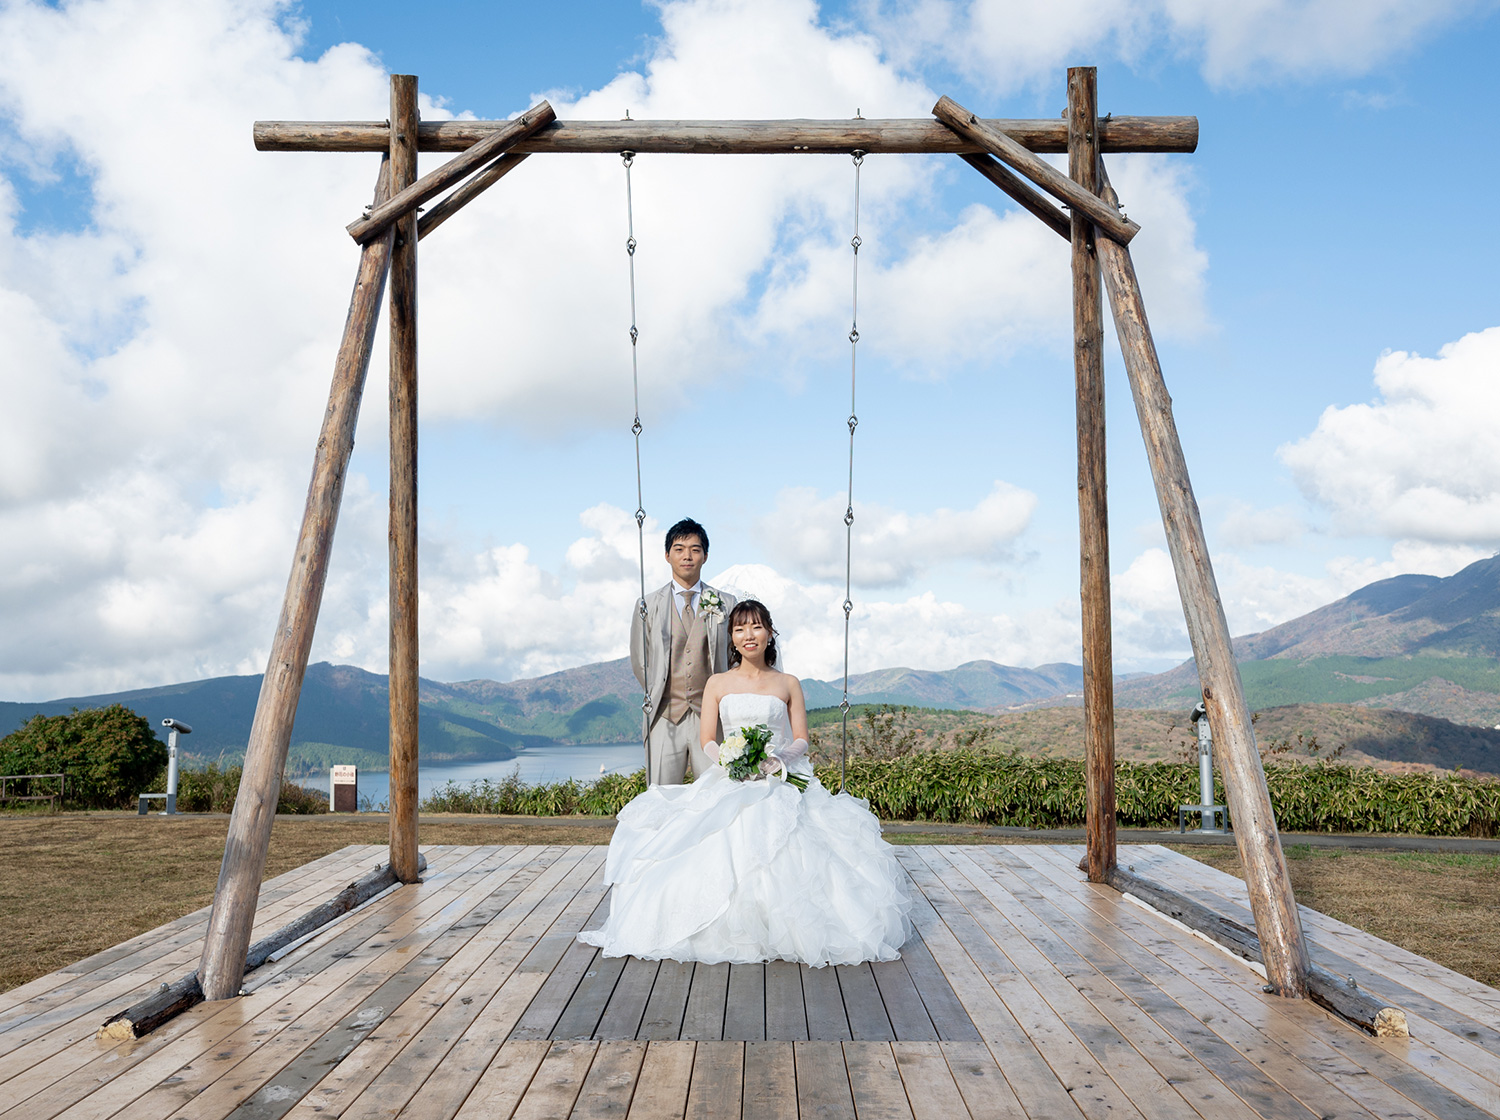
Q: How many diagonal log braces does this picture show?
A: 4